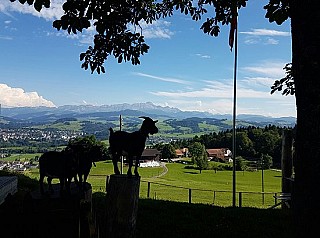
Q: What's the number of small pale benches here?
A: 1